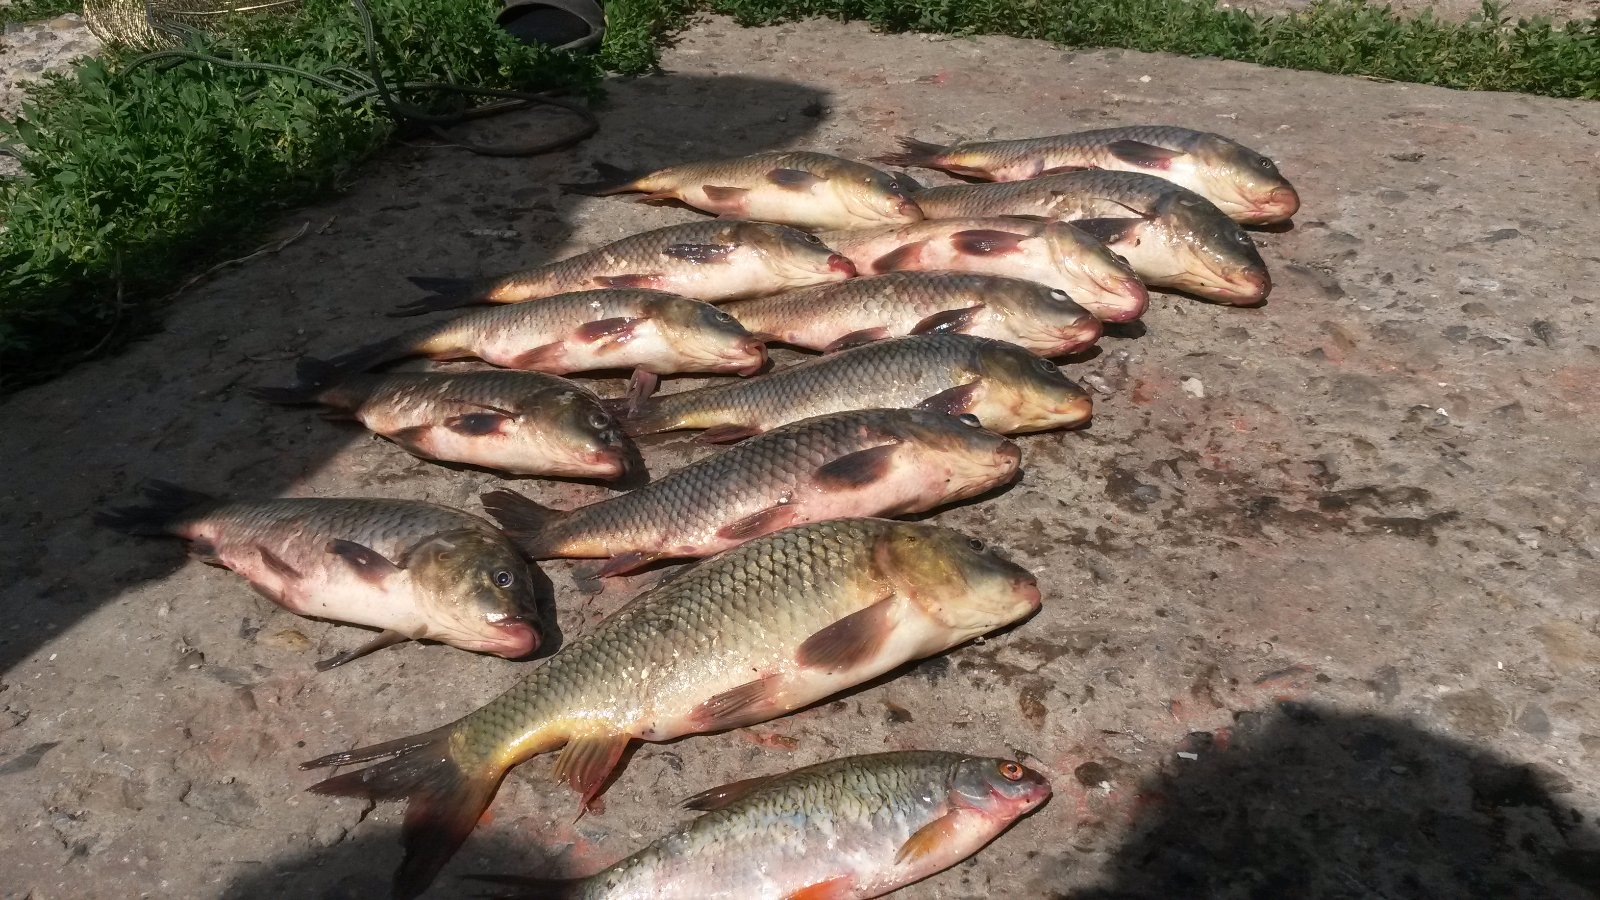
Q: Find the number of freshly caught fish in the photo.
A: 13